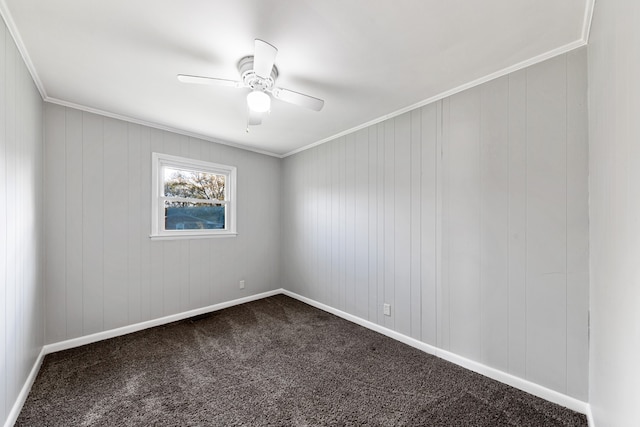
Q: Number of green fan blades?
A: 0